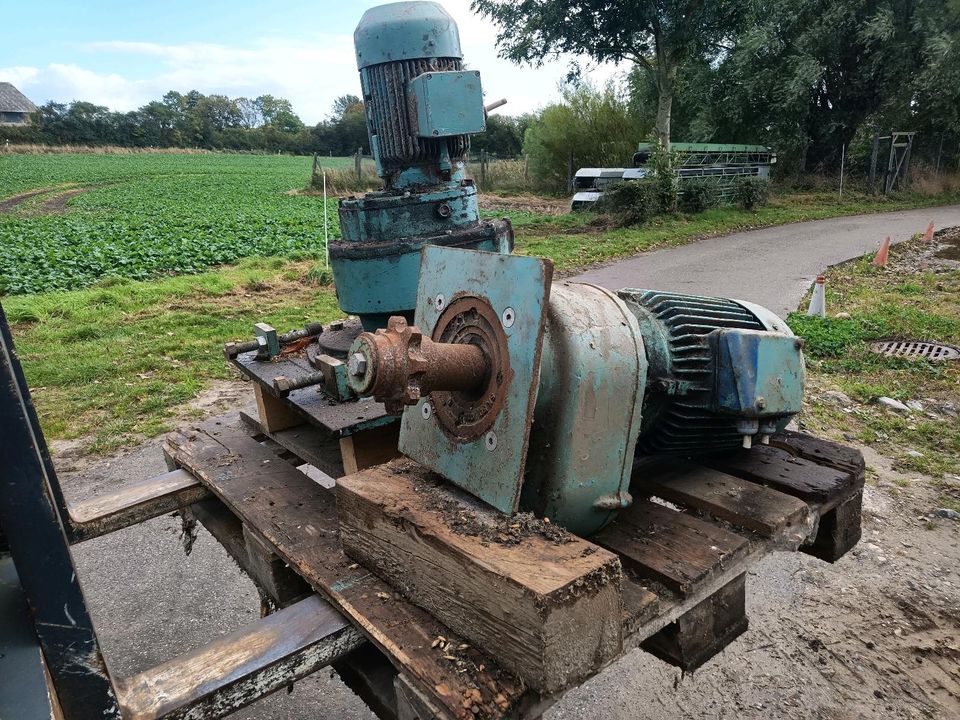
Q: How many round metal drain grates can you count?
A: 1